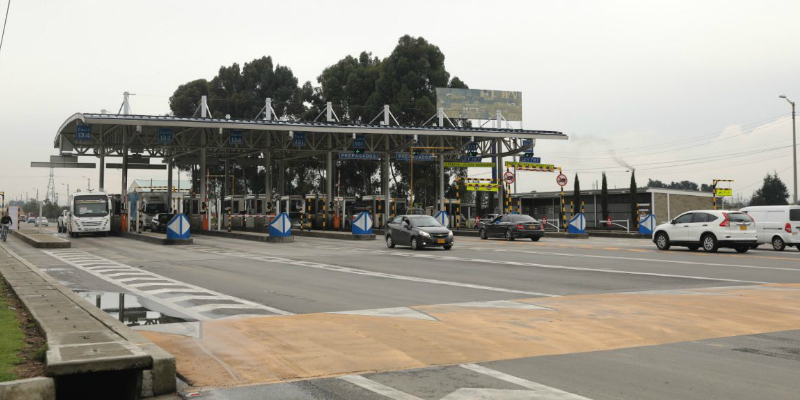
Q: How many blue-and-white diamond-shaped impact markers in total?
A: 6